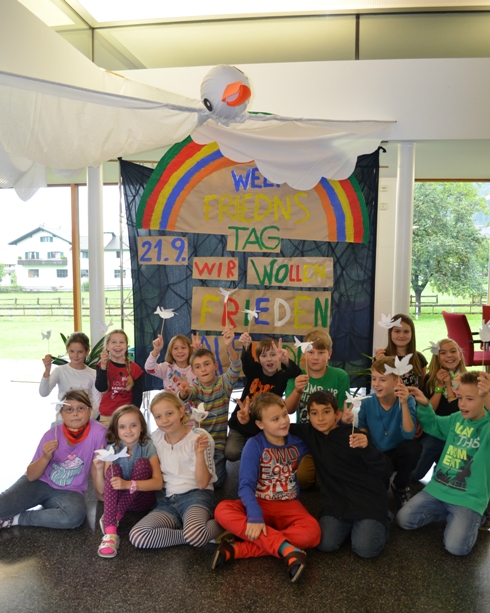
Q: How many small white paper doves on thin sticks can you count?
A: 14